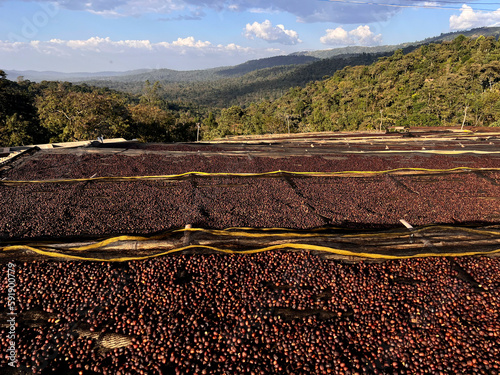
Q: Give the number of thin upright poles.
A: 4